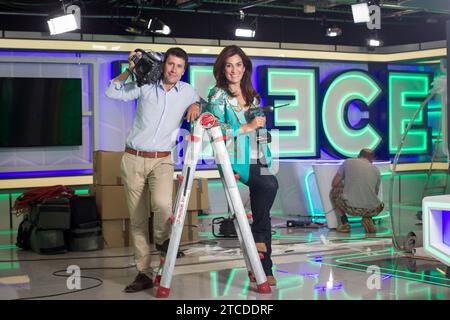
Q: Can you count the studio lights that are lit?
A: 6